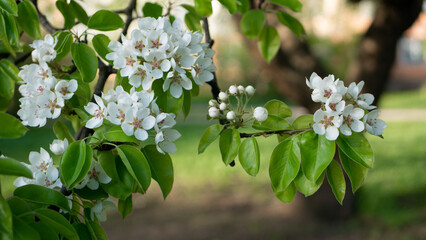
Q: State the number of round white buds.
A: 9